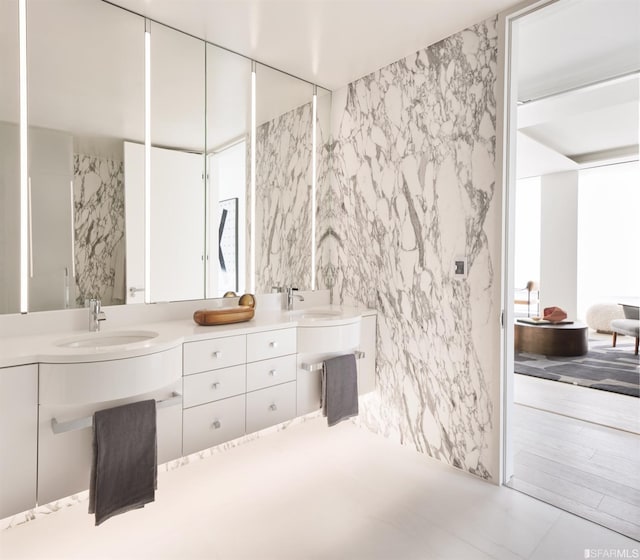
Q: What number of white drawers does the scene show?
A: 6